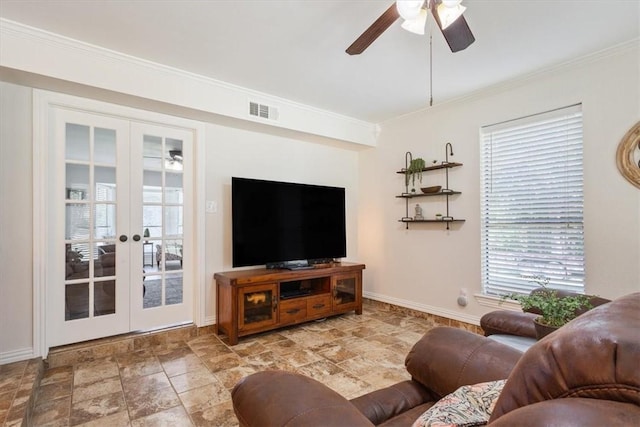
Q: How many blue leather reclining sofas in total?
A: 0